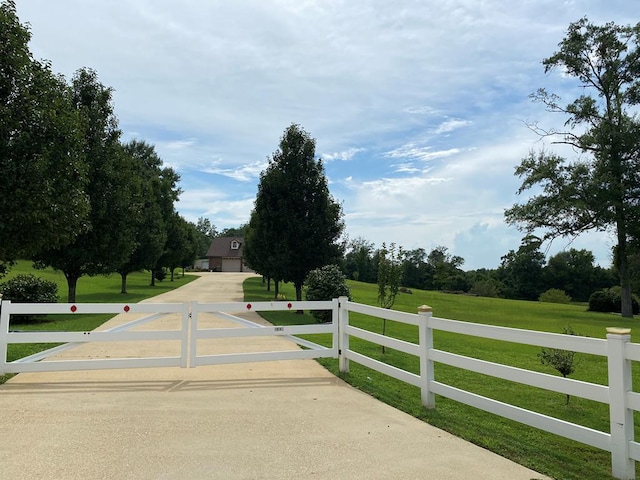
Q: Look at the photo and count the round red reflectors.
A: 4